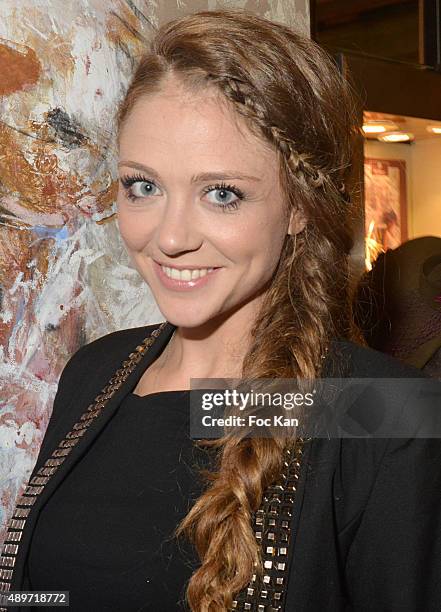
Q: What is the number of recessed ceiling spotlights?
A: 3